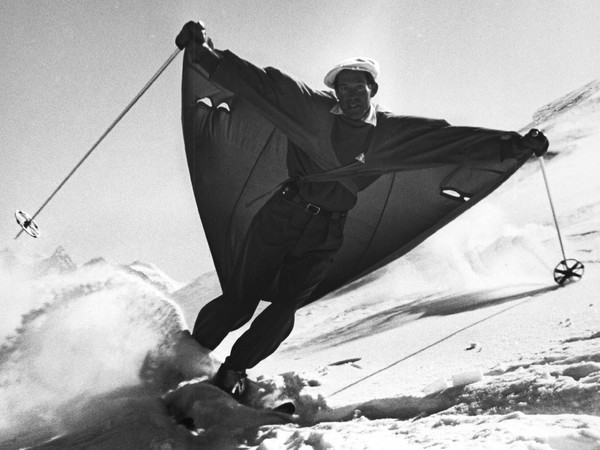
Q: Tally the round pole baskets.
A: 2